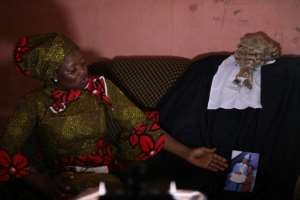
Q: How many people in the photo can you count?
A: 1